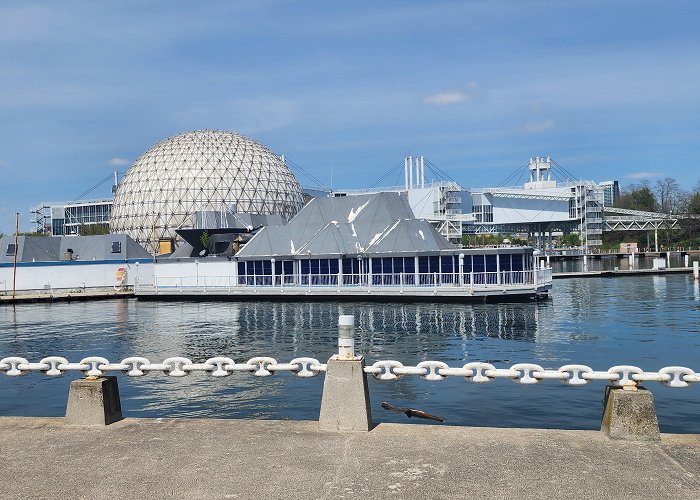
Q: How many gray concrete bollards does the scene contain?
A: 3